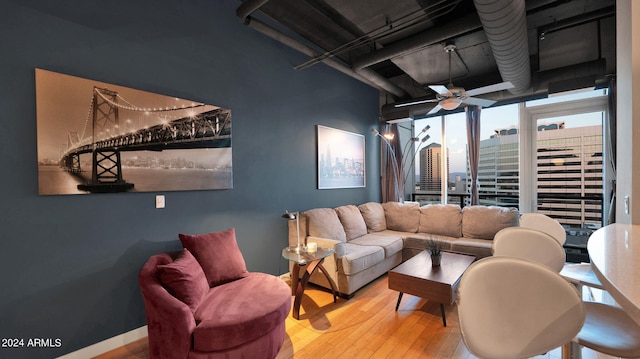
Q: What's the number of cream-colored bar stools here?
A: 3